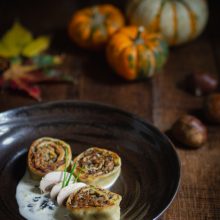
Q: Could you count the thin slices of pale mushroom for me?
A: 3